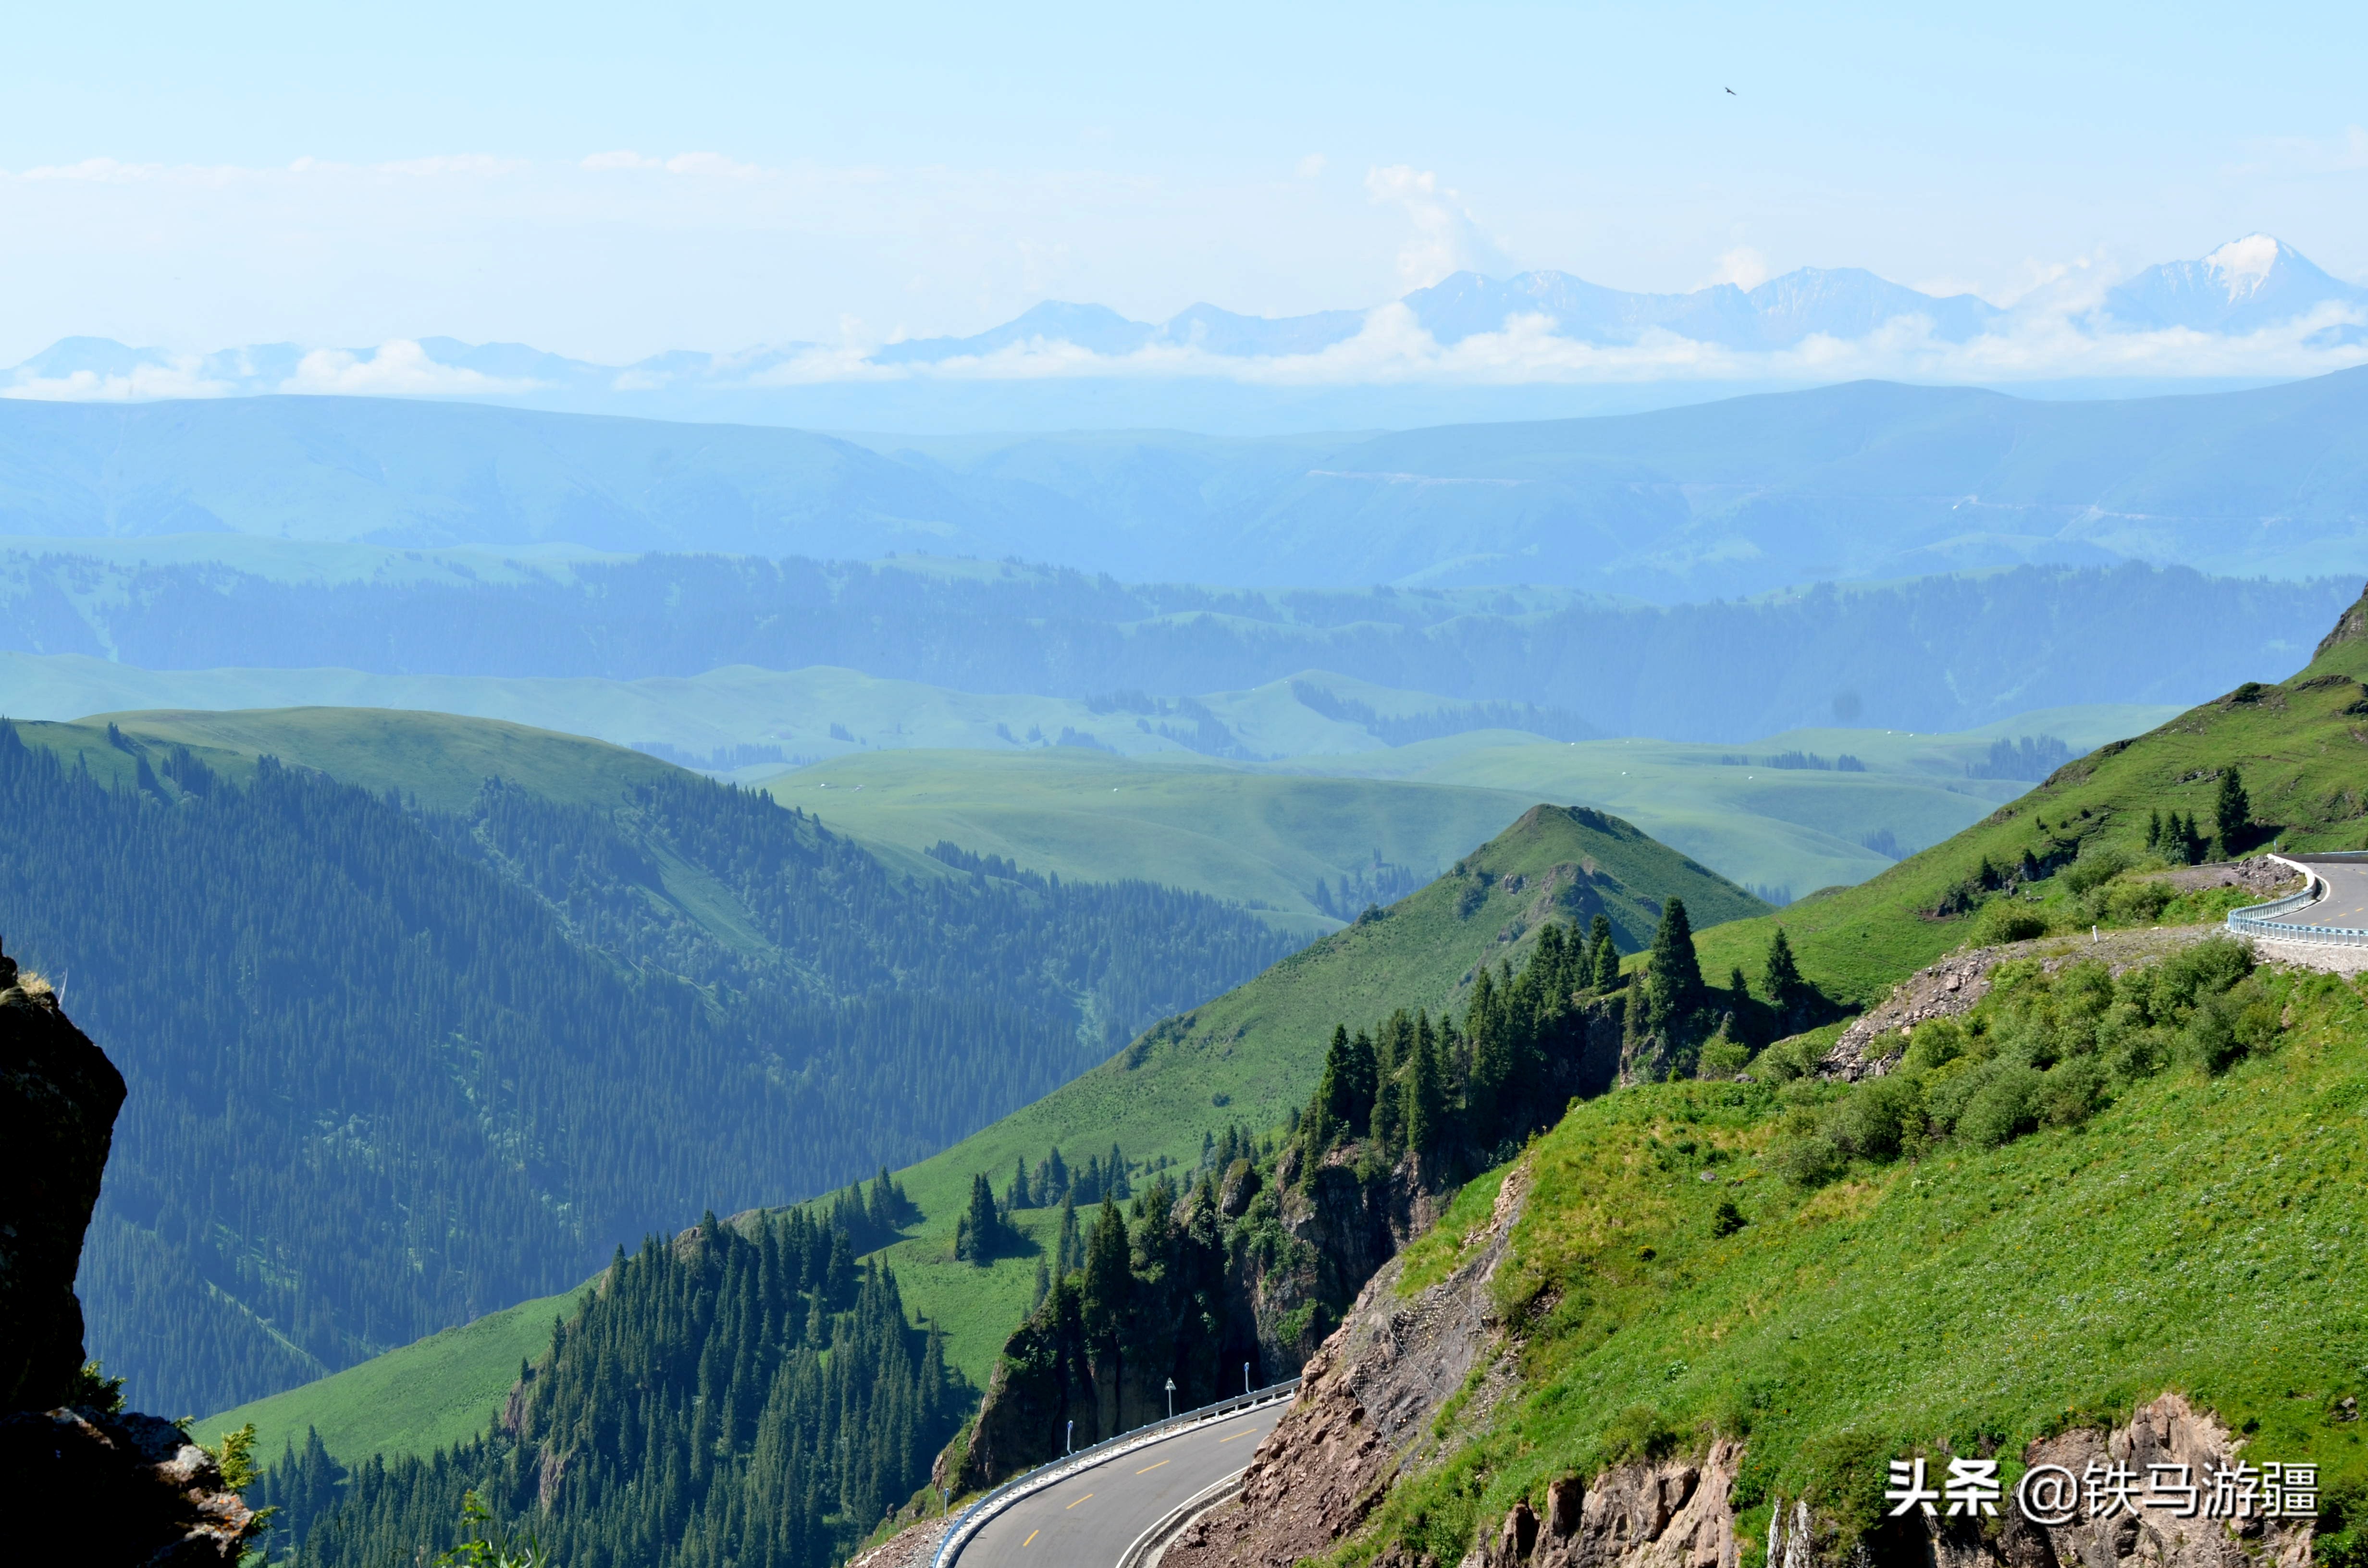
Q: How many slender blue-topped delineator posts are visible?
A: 3